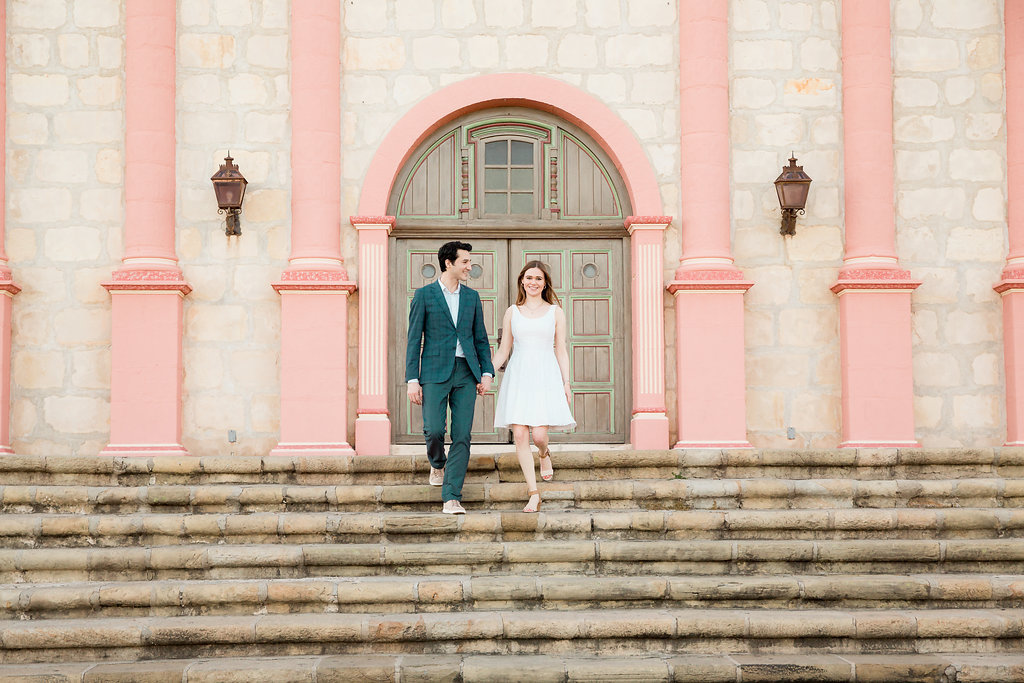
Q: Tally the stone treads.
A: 7